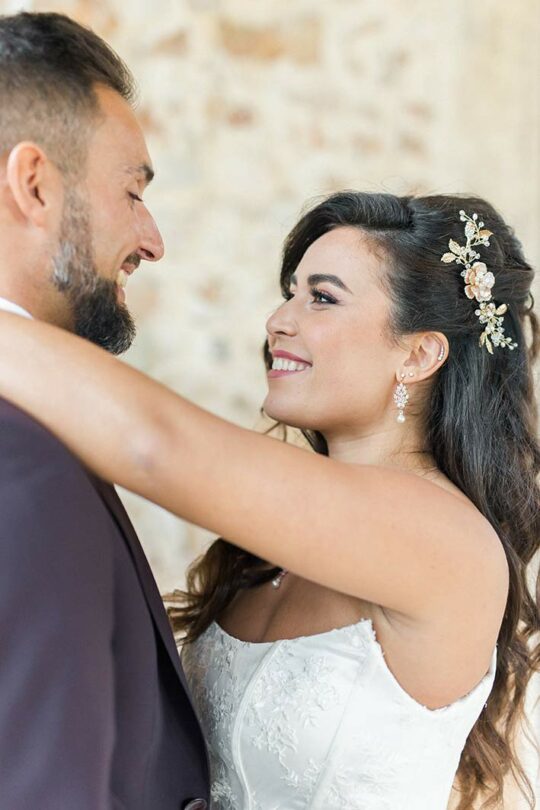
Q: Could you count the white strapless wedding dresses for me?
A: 1